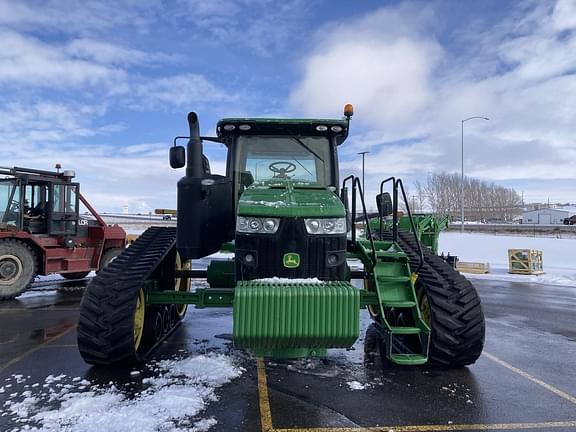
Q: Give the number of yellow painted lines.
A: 4